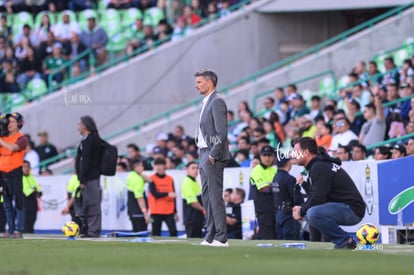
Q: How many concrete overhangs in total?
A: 1